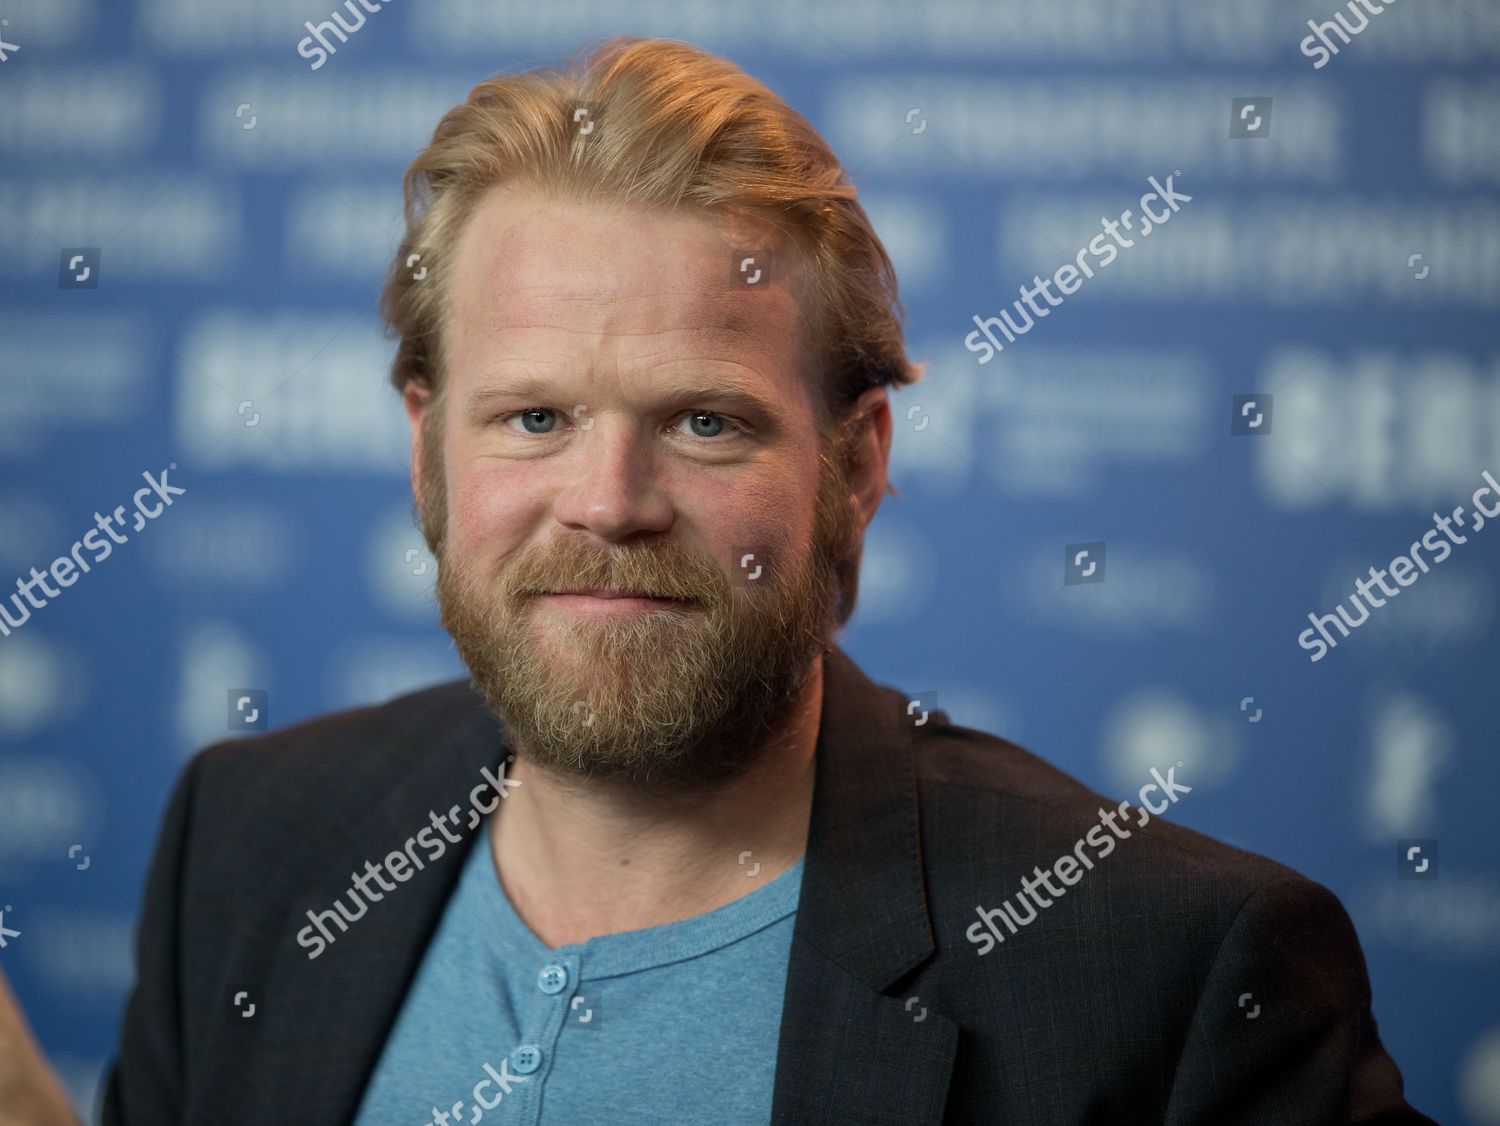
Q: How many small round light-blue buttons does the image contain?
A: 2